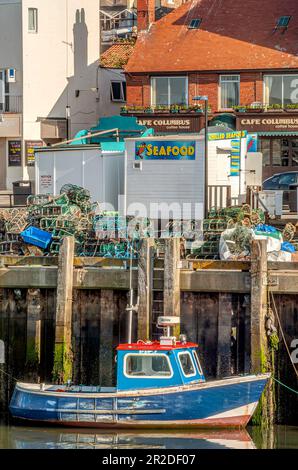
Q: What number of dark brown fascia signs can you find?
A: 2